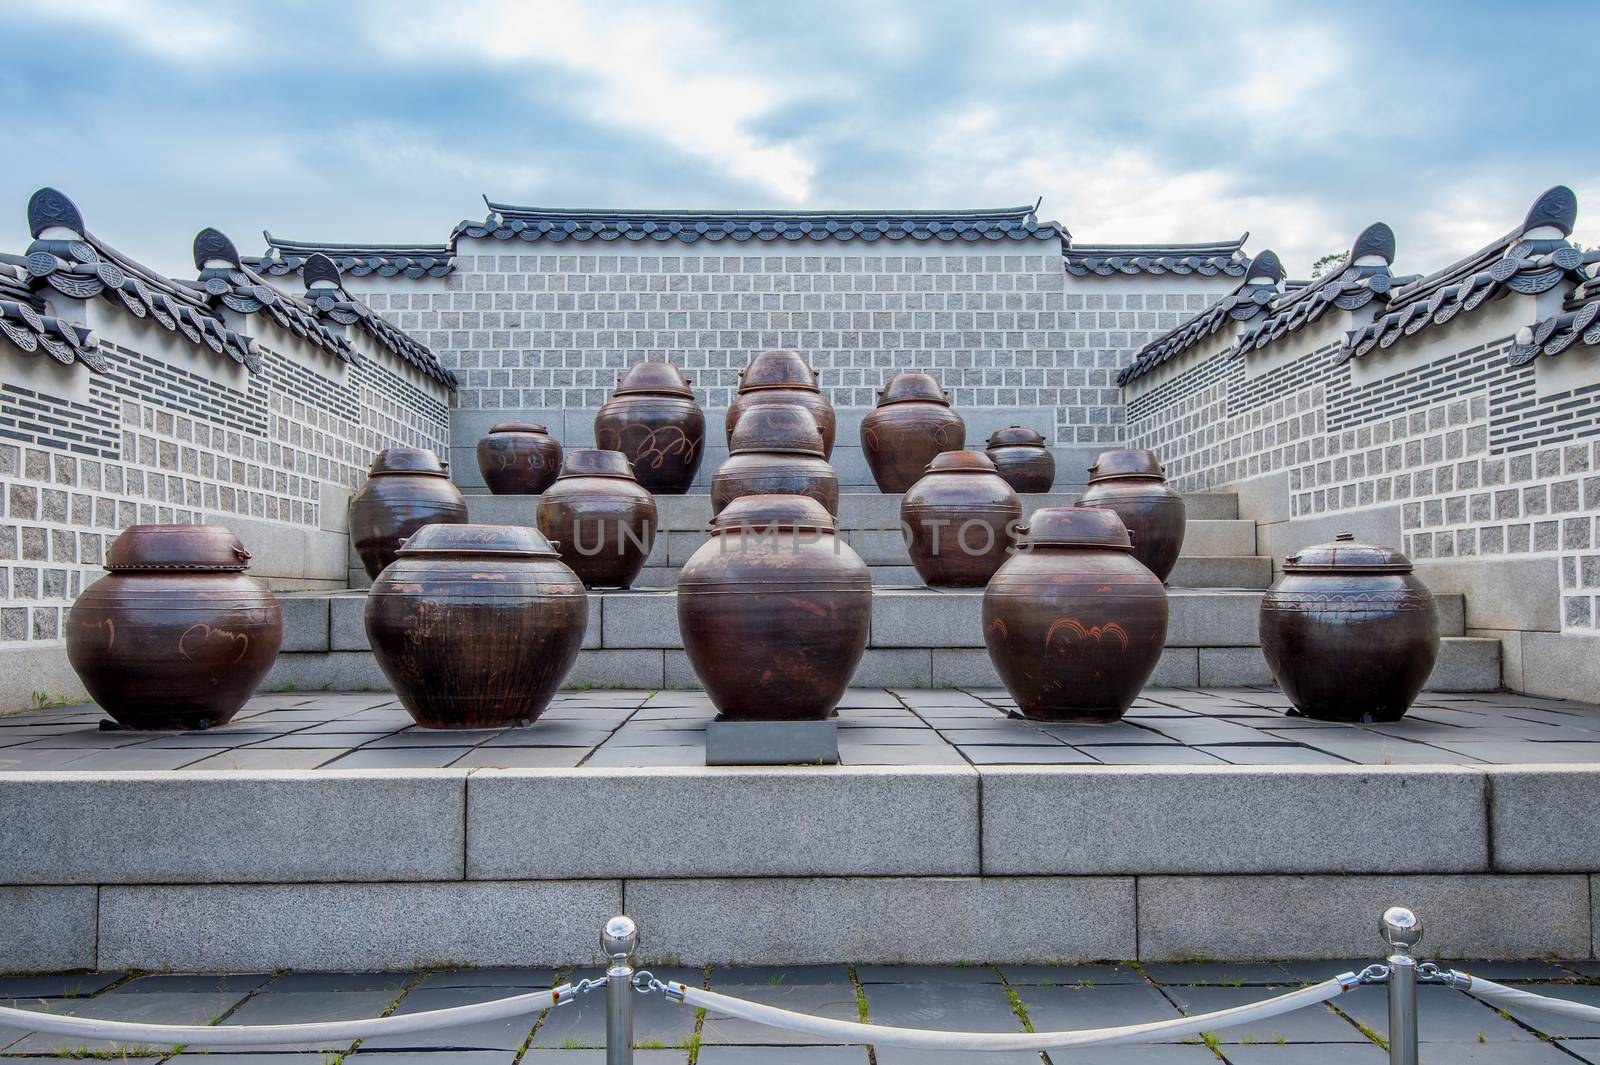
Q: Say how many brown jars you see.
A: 15